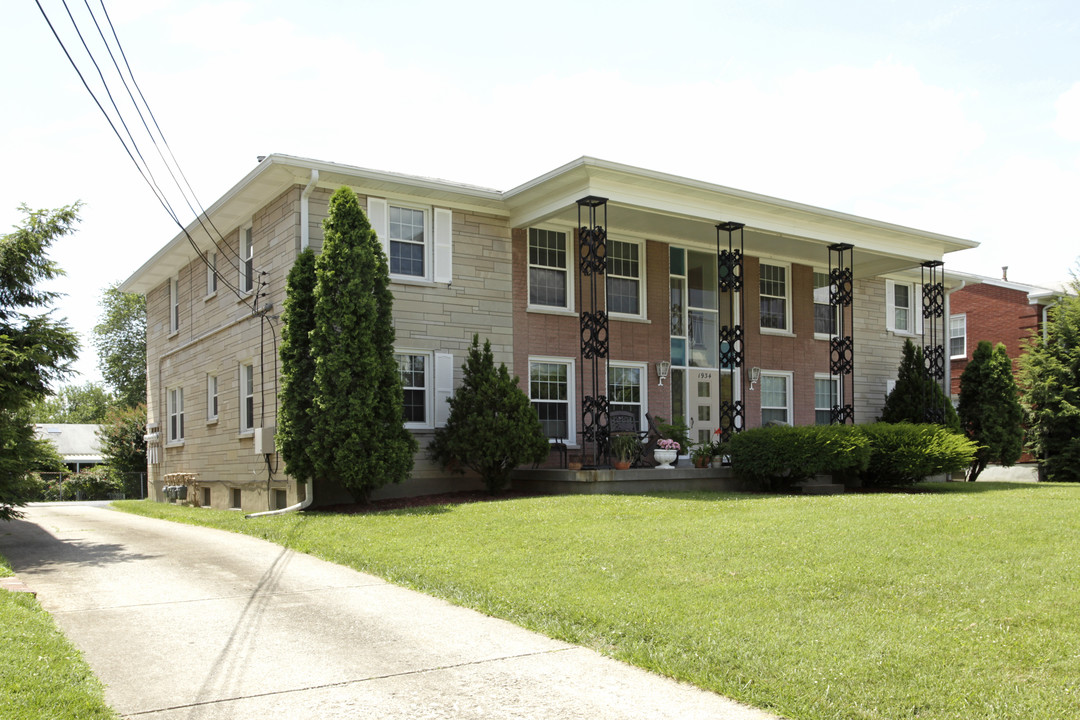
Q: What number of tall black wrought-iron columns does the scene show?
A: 4